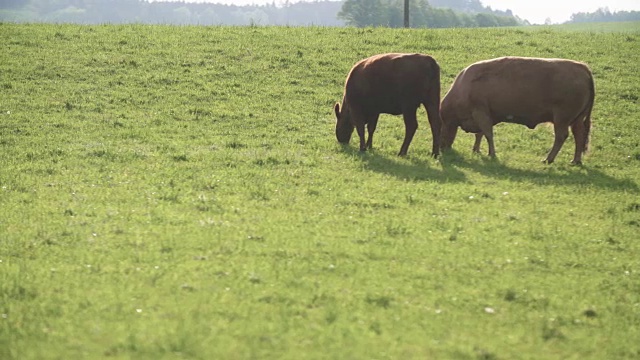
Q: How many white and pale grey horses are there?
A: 0